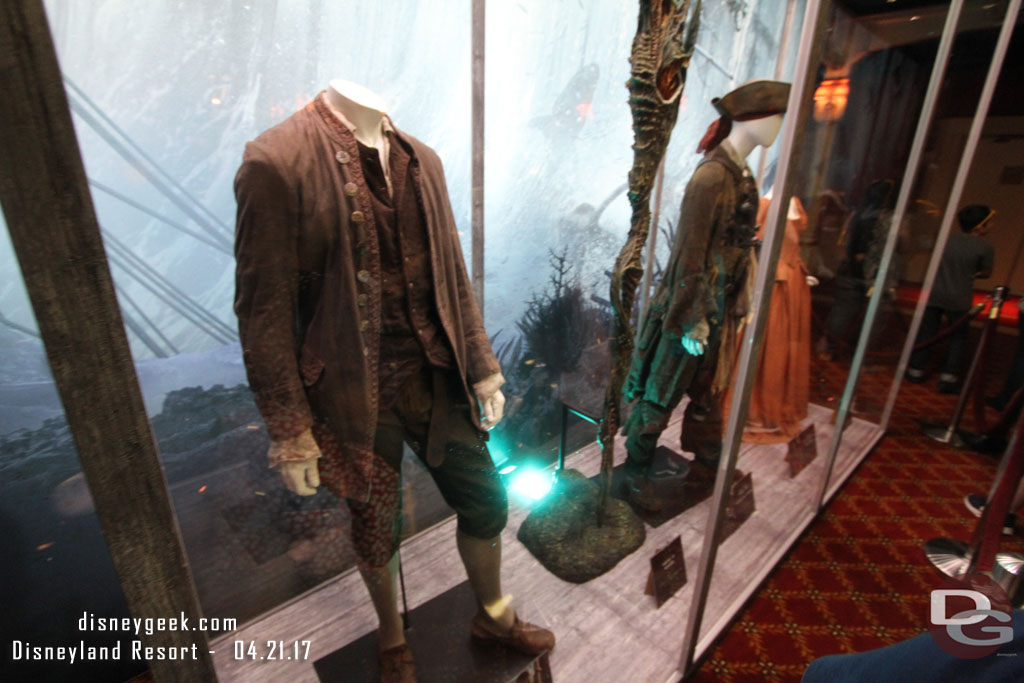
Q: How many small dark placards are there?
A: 3